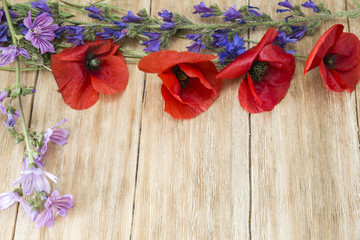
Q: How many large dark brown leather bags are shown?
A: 0